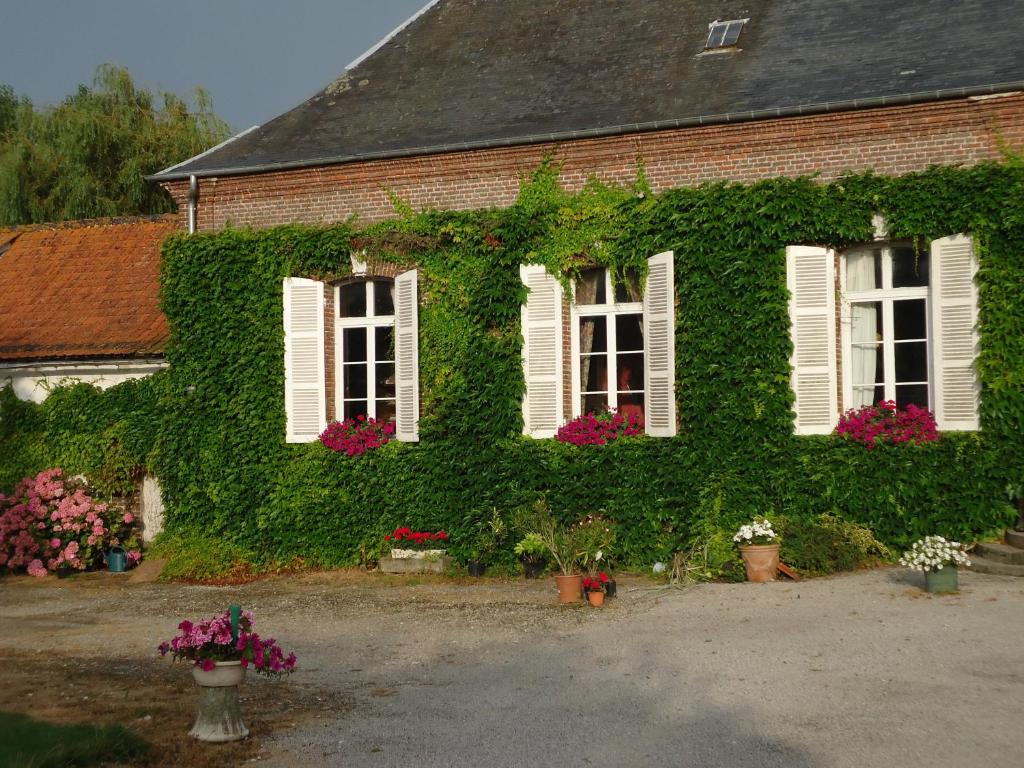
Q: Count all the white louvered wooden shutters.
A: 6